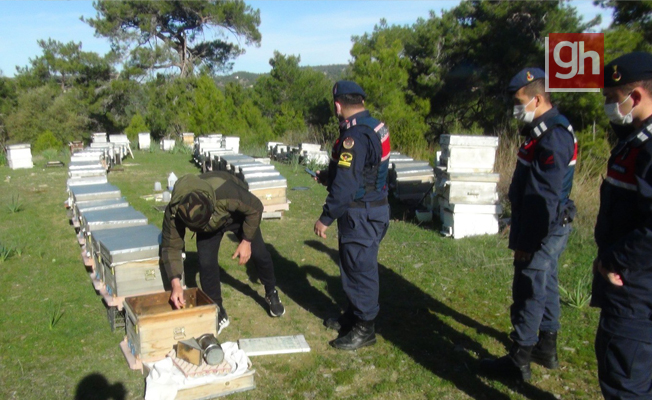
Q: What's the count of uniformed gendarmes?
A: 3